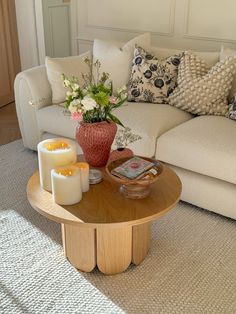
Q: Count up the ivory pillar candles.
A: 3